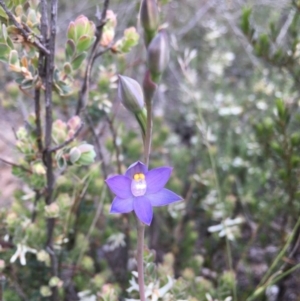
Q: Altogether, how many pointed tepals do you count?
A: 6